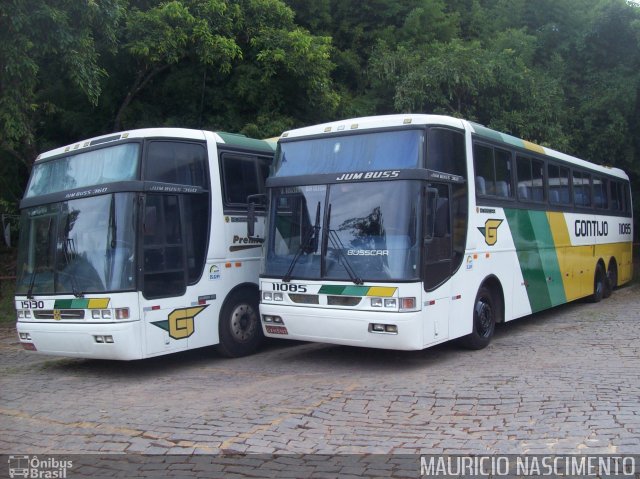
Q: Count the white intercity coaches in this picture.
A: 2